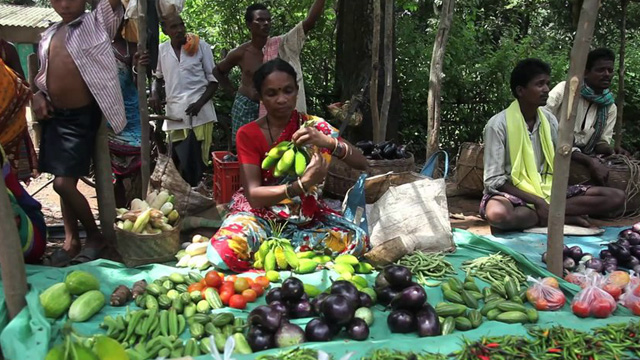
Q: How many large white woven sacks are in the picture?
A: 1